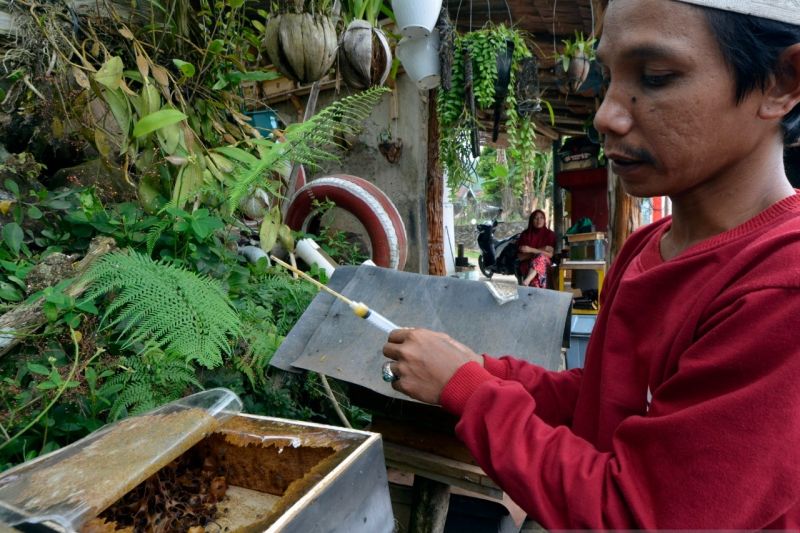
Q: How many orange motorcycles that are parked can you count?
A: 0